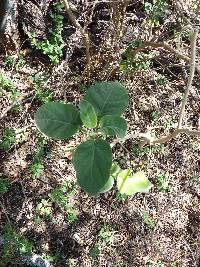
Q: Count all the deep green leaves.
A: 5